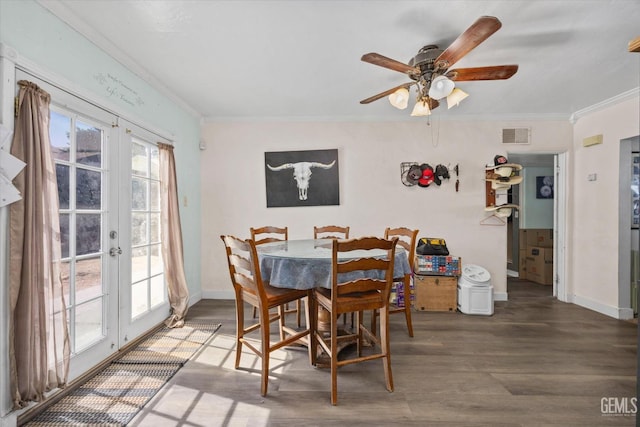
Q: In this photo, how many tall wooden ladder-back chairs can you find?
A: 5